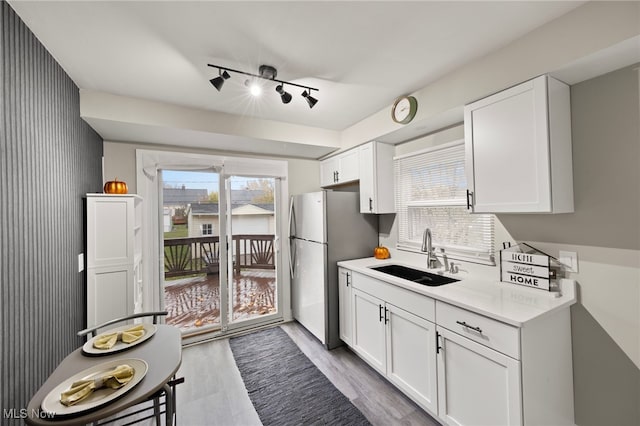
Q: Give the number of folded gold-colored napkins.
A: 2